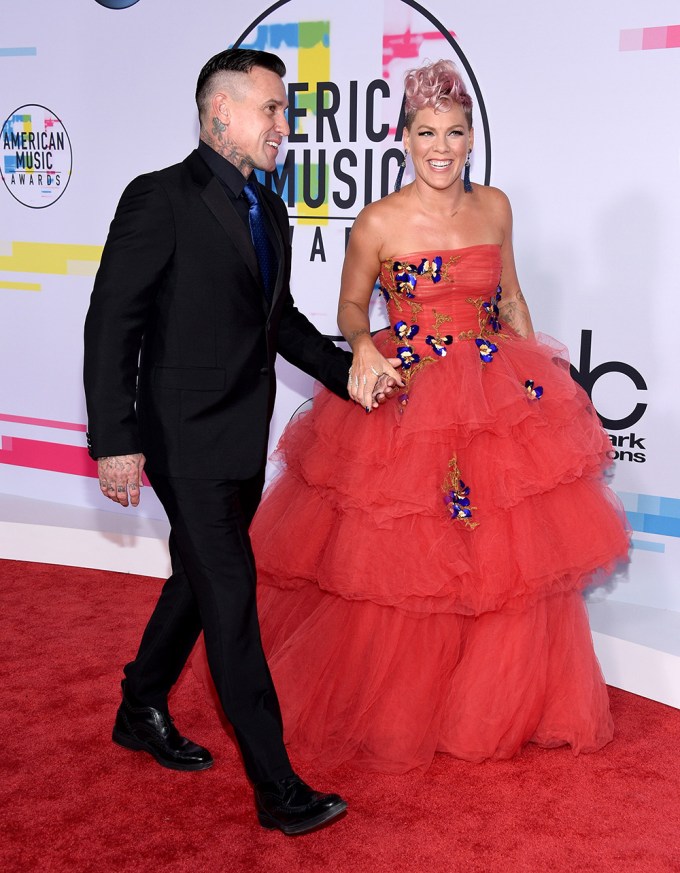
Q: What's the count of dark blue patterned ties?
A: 1